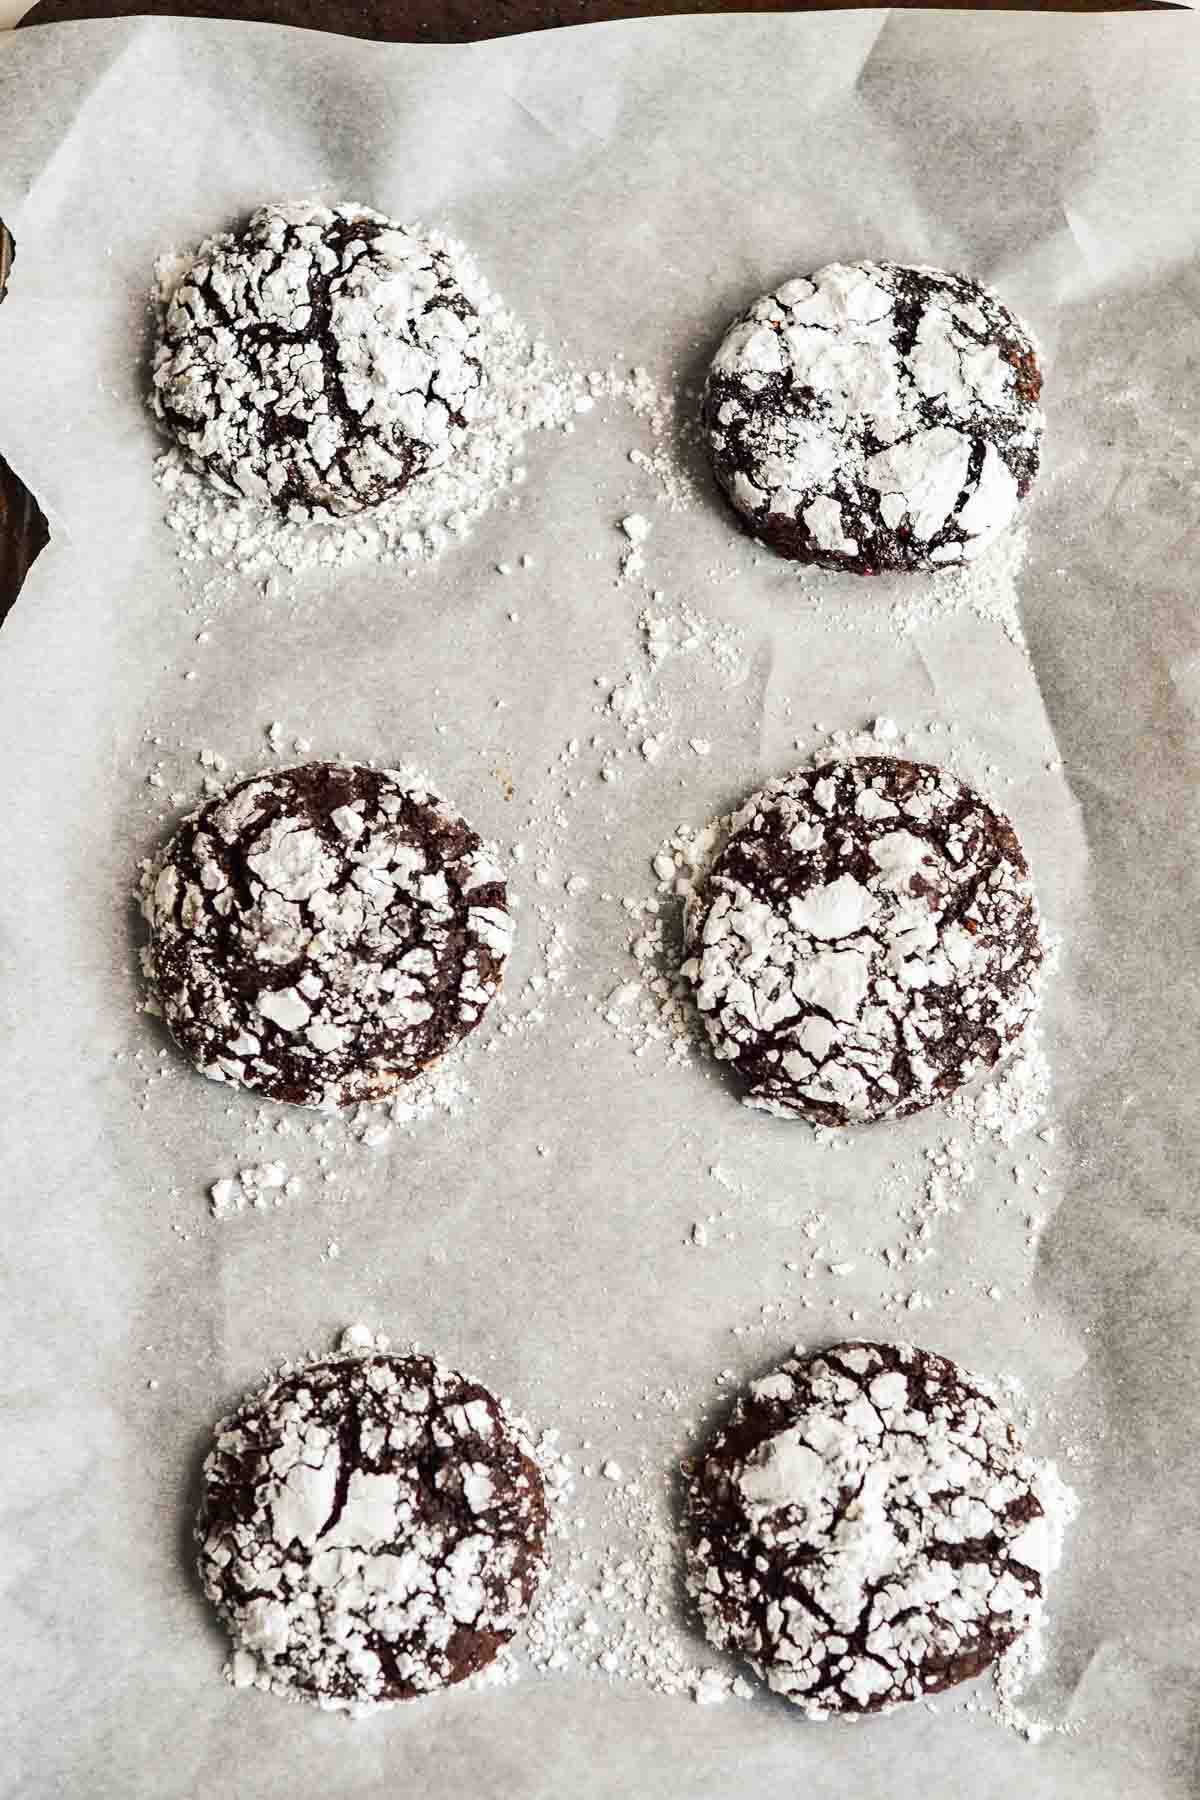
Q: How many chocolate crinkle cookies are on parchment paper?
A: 6